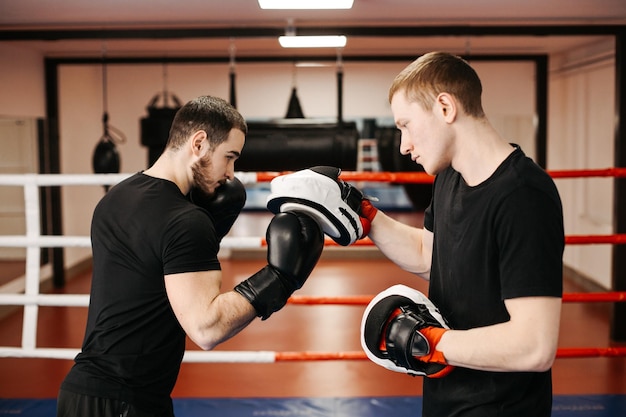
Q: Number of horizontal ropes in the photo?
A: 4